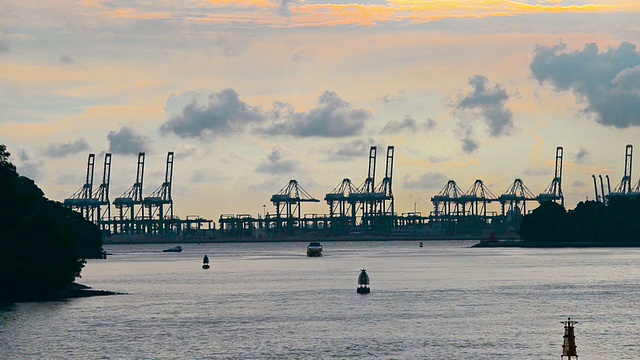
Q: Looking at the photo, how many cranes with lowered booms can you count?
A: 5